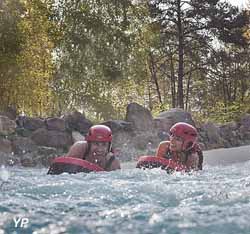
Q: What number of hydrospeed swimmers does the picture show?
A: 2